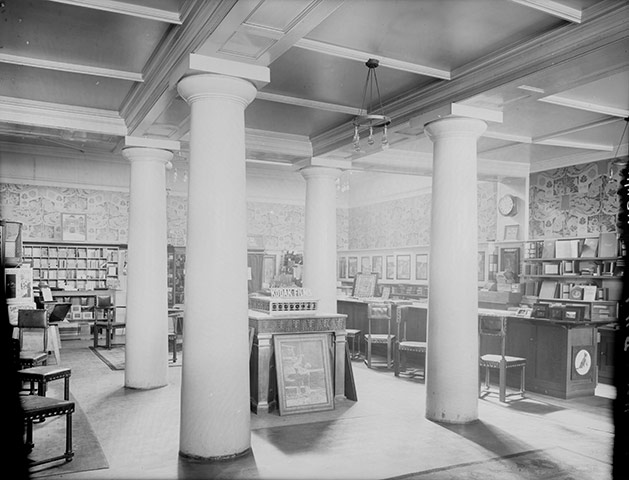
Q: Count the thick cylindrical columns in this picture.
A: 4